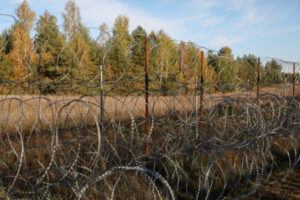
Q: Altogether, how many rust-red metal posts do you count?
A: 4